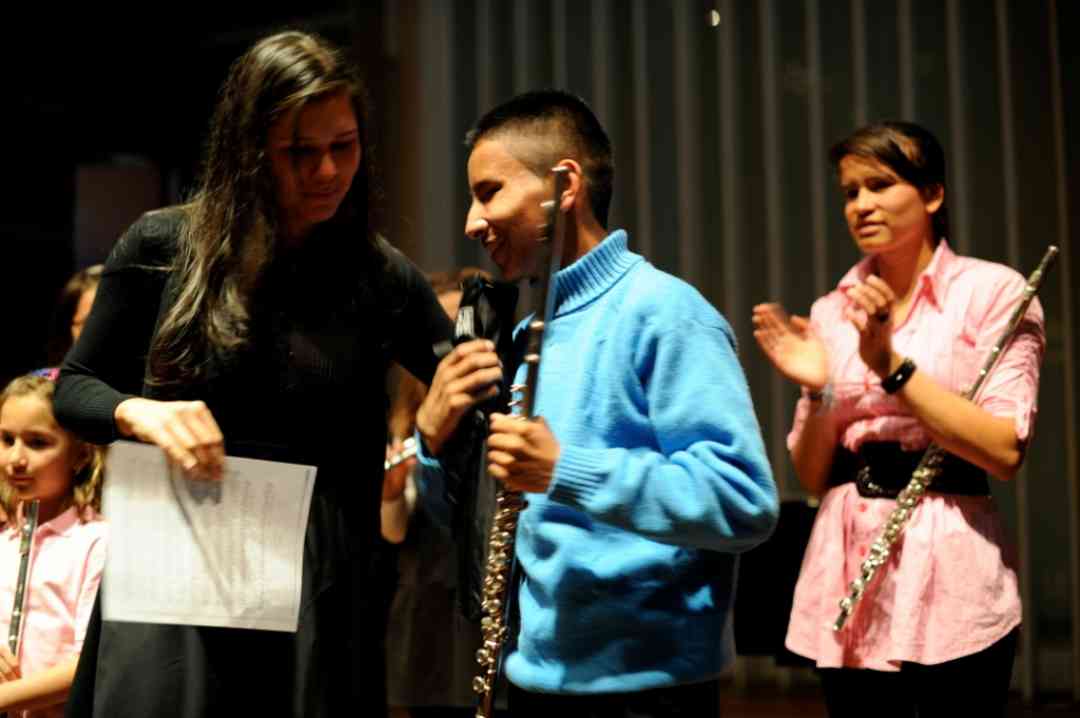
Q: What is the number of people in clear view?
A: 4